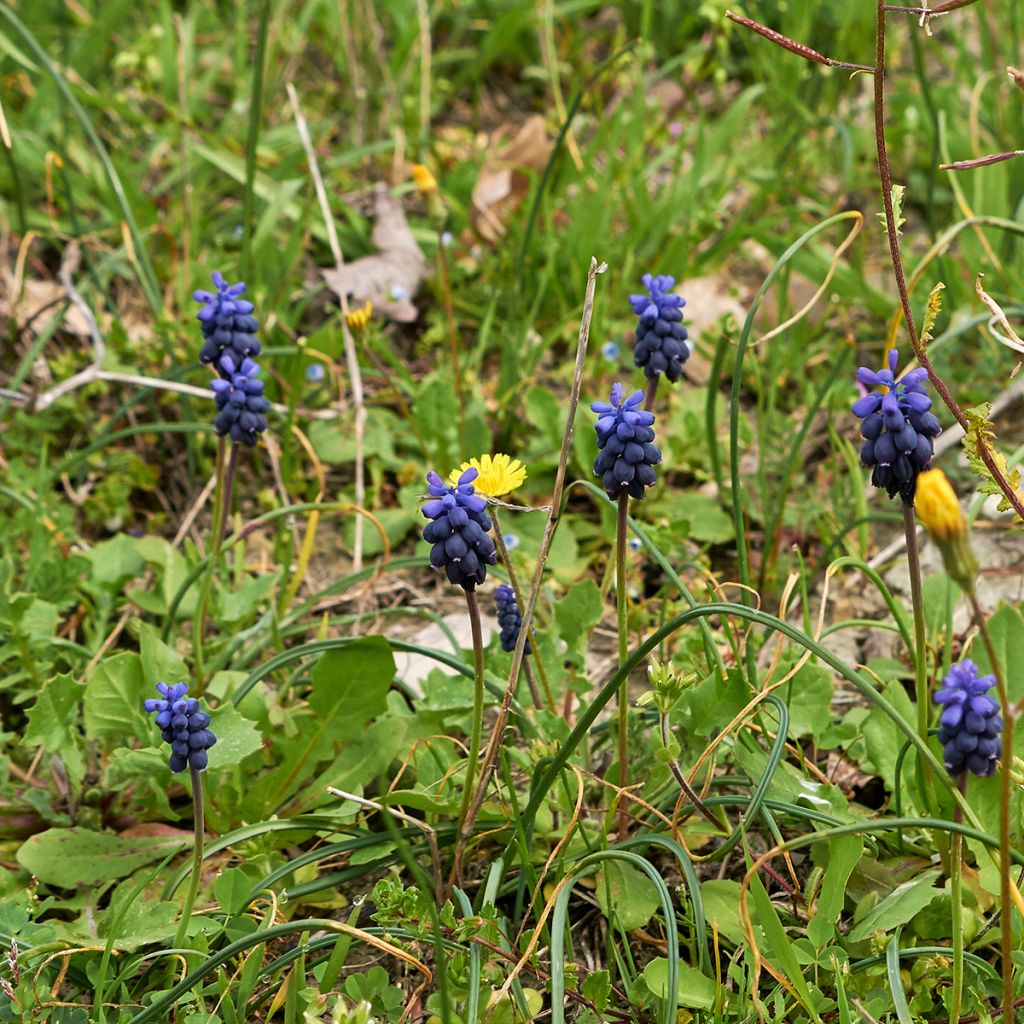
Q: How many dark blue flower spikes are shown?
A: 9